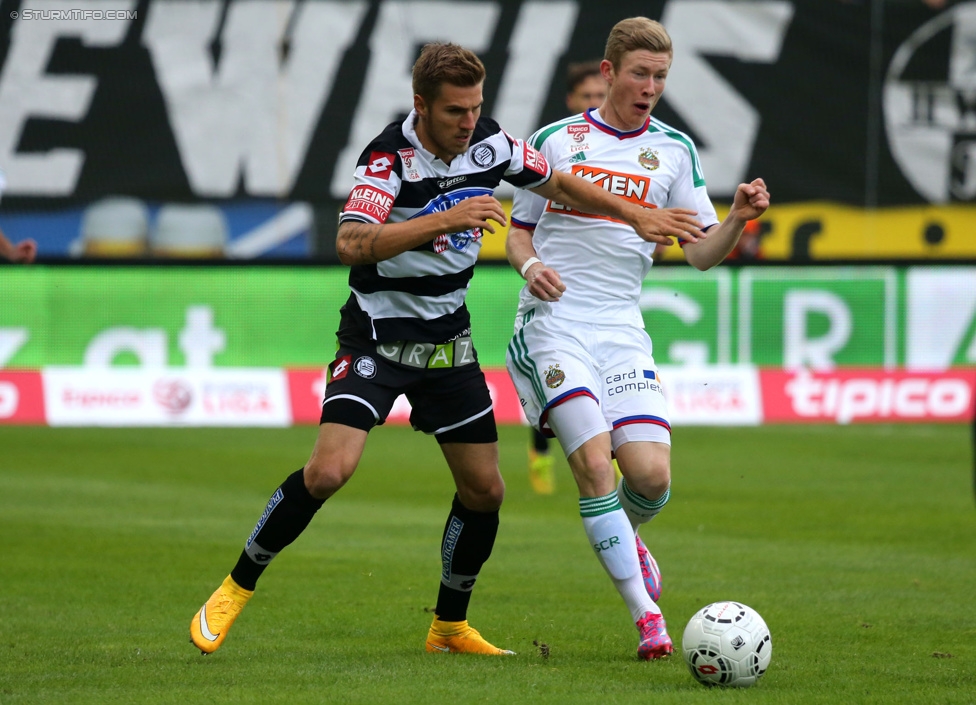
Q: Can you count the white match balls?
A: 1